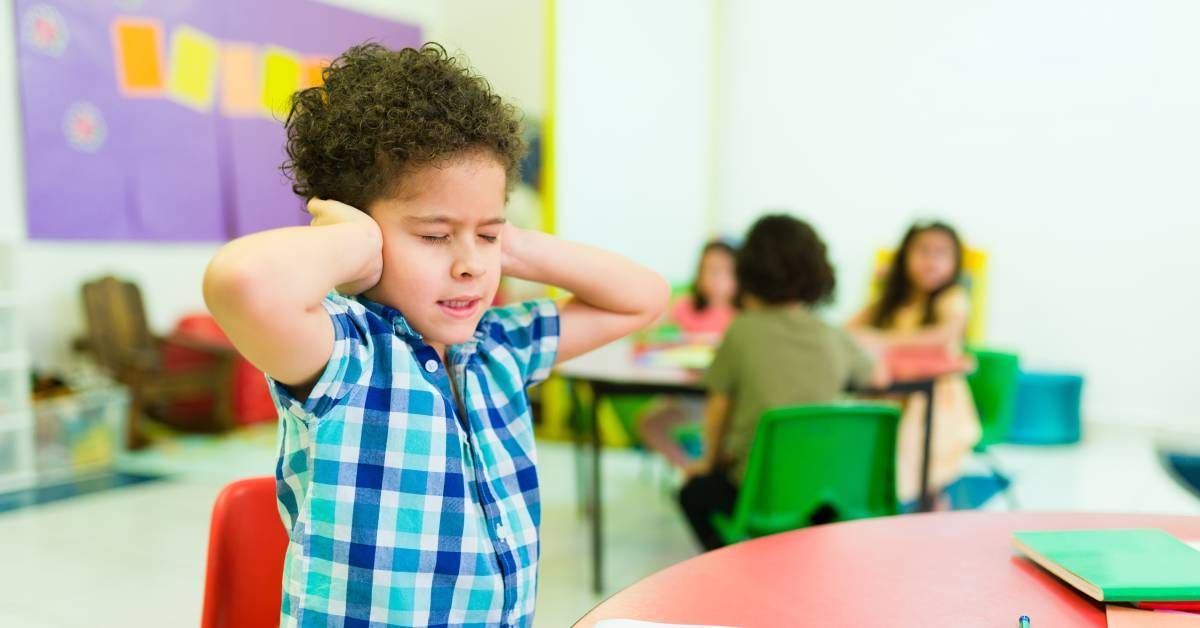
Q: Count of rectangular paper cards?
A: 5